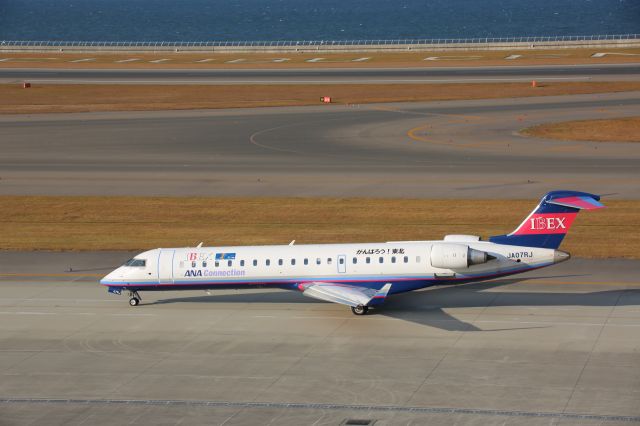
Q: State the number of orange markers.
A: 3